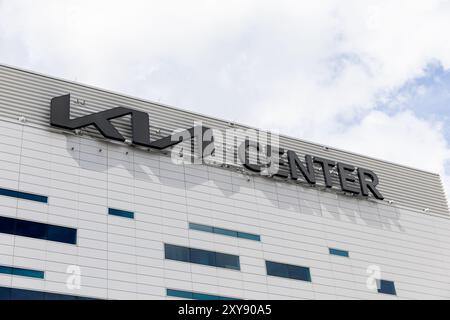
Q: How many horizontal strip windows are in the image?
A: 11